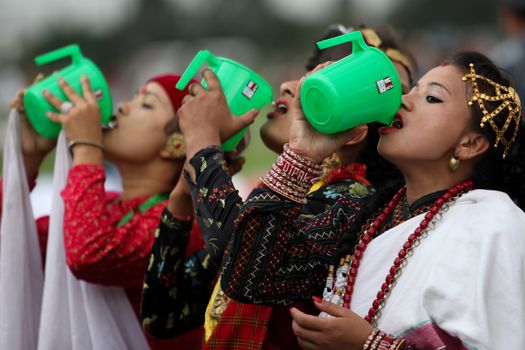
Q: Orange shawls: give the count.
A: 0